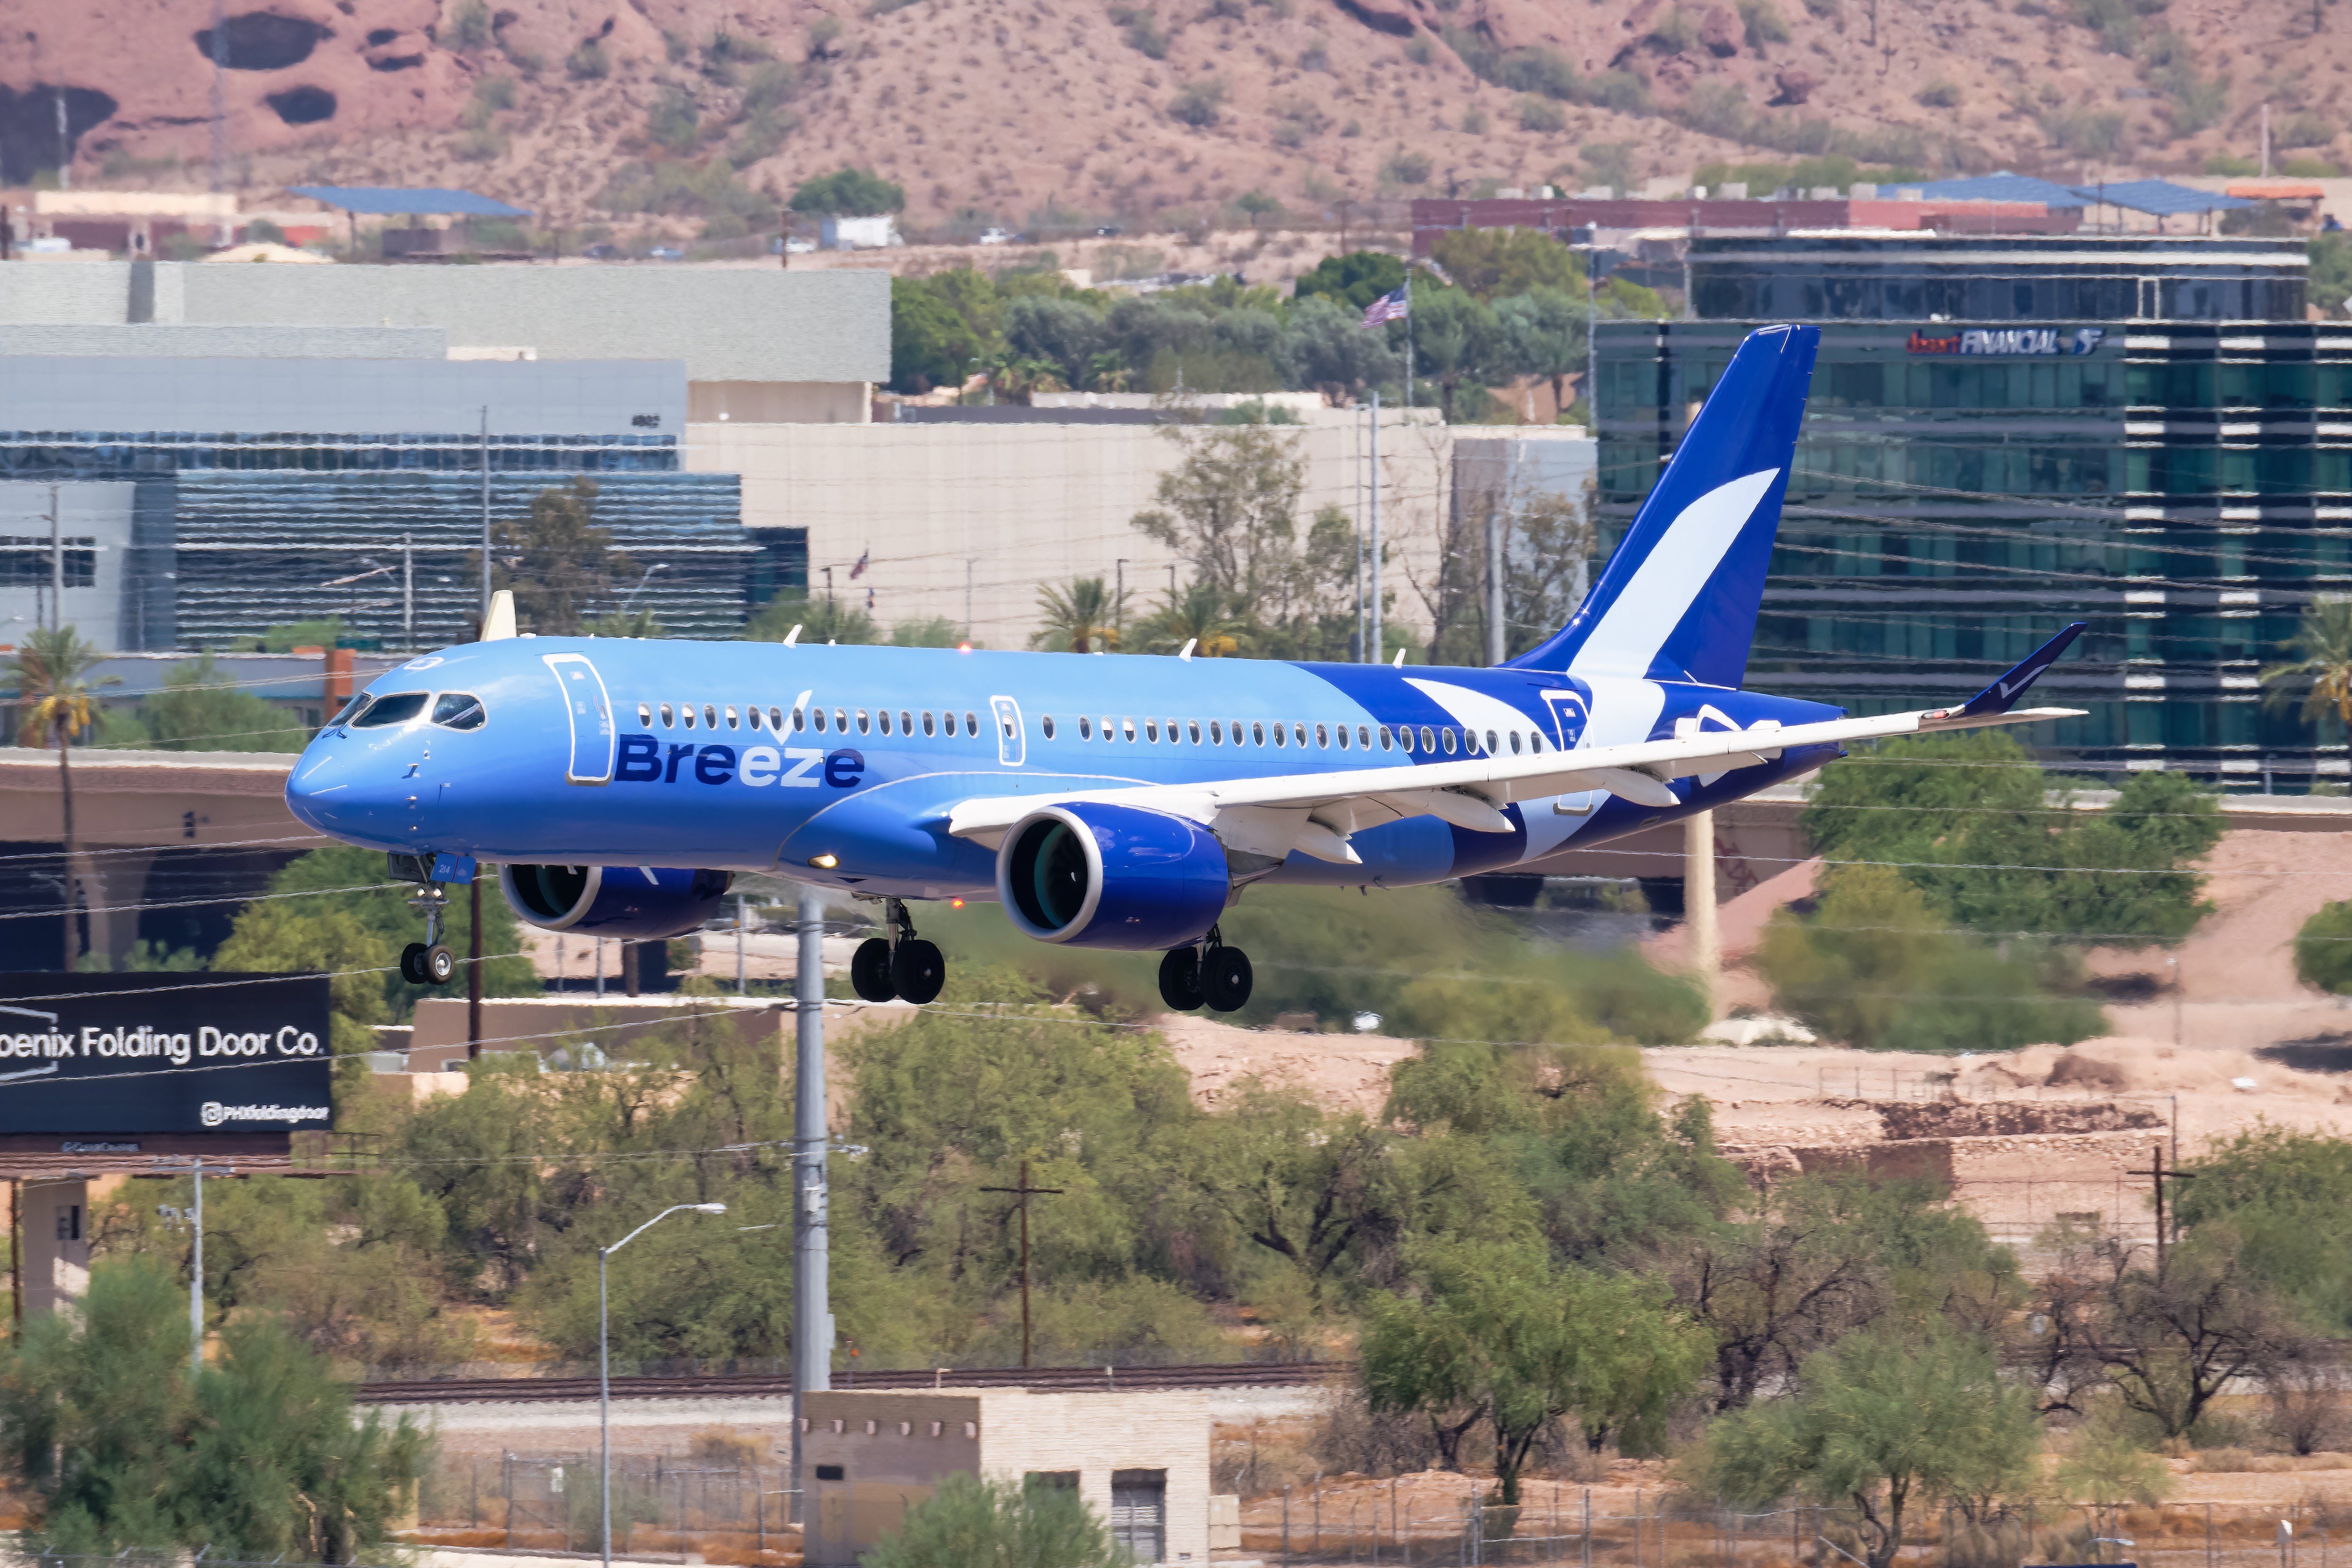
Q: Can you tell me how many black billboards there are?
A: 1